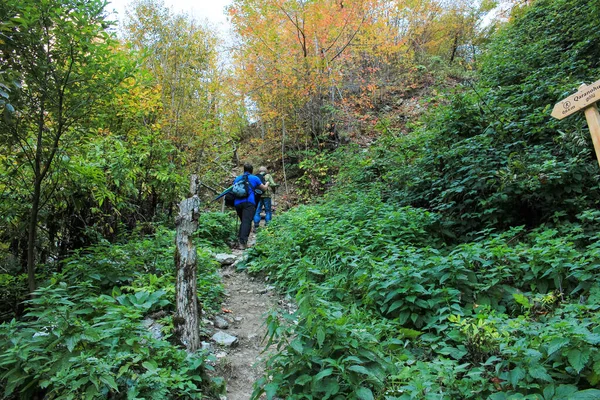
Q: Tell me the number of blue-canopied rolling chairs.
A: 0